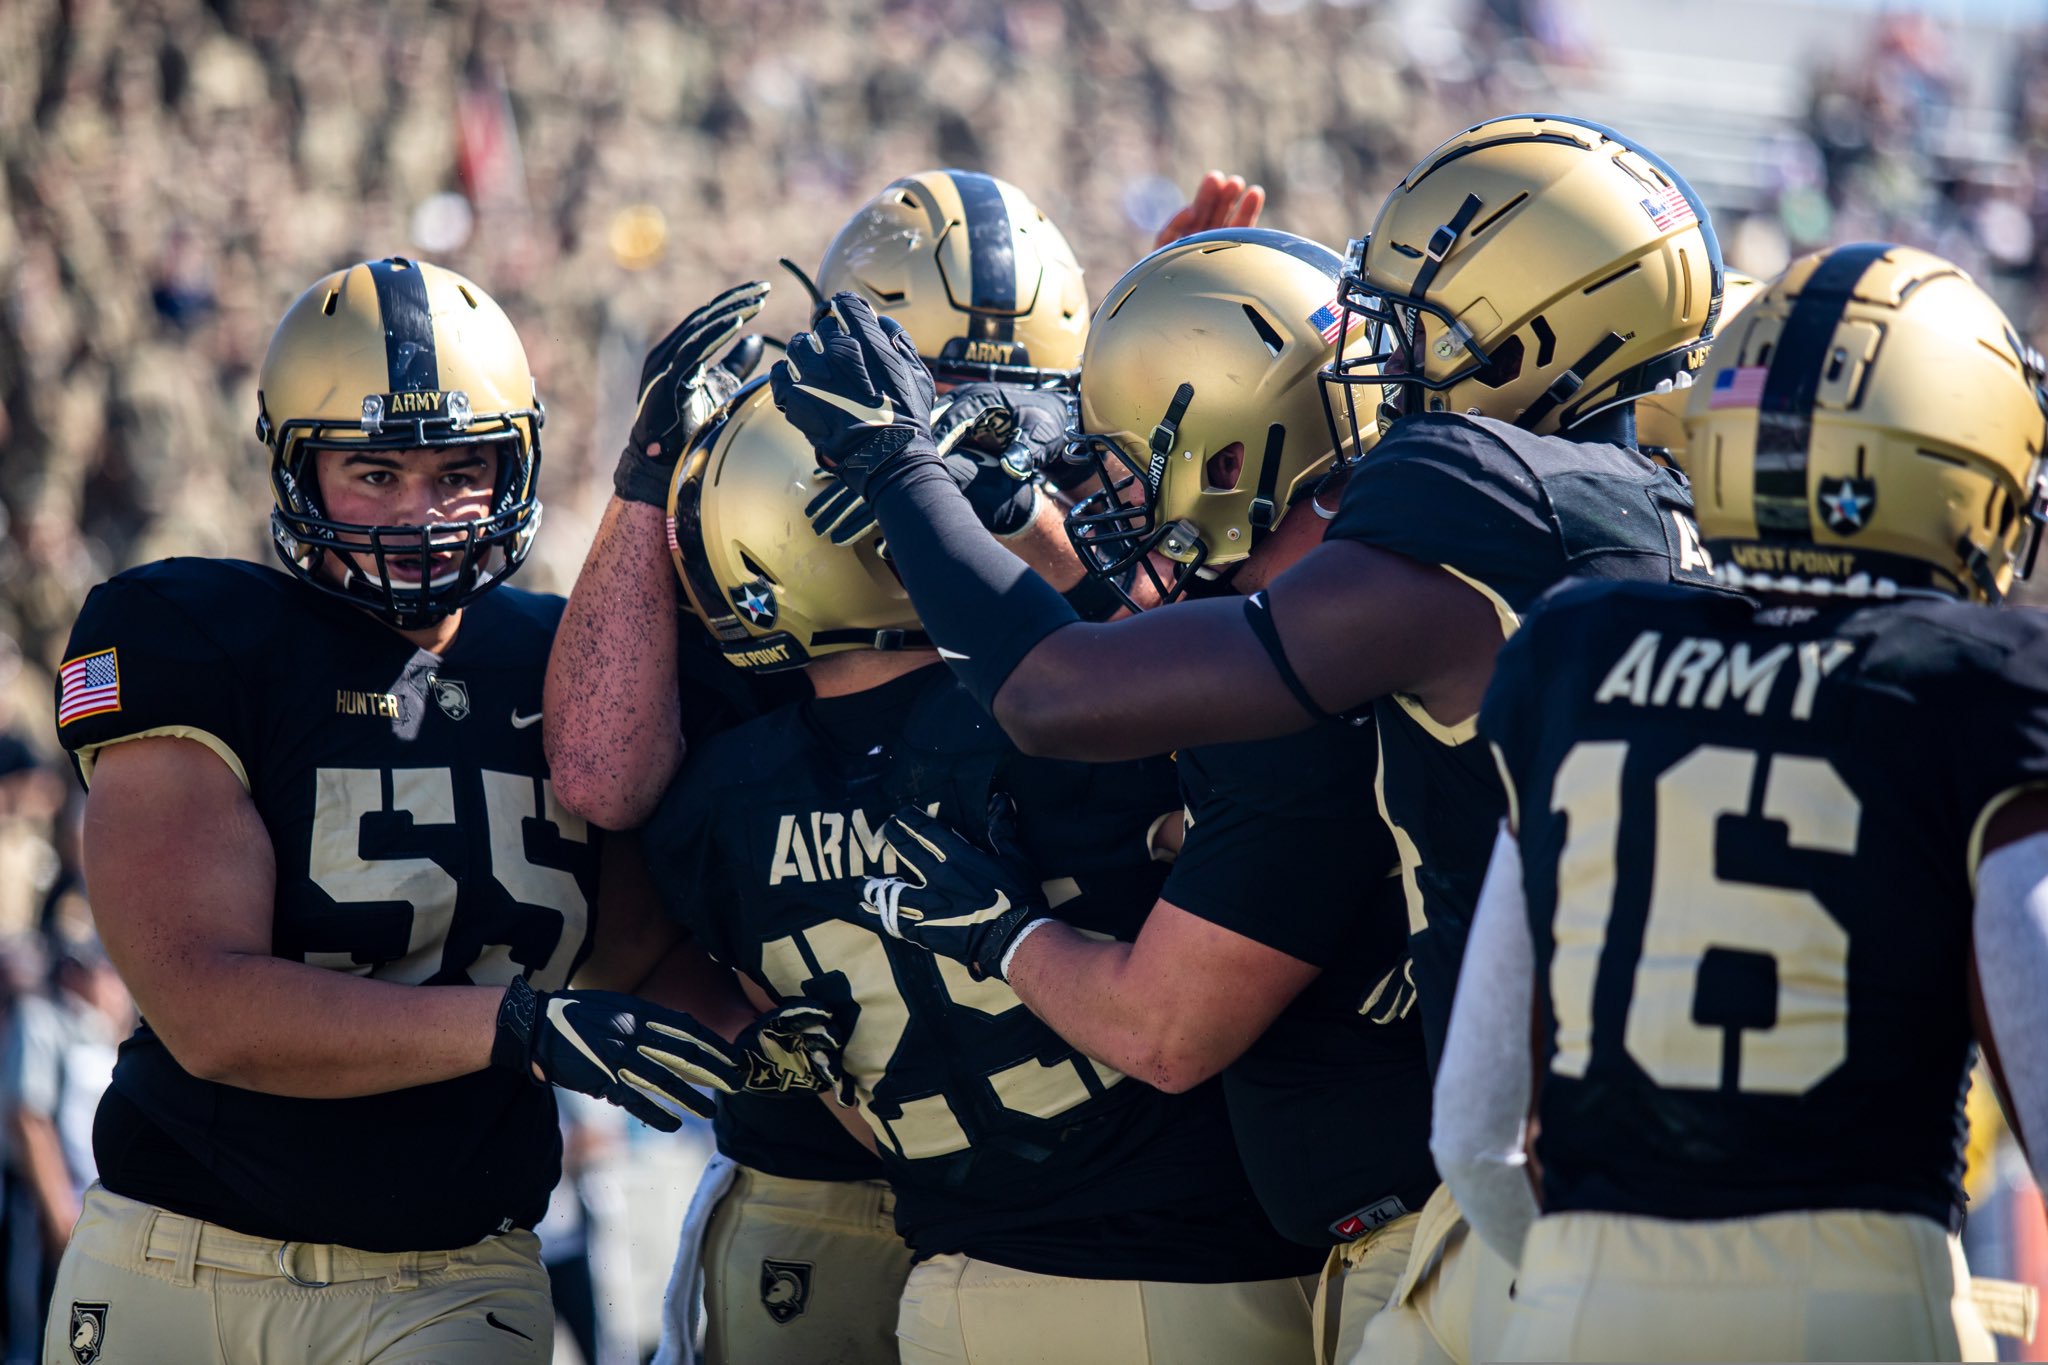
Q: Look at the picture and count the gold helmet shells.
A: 7